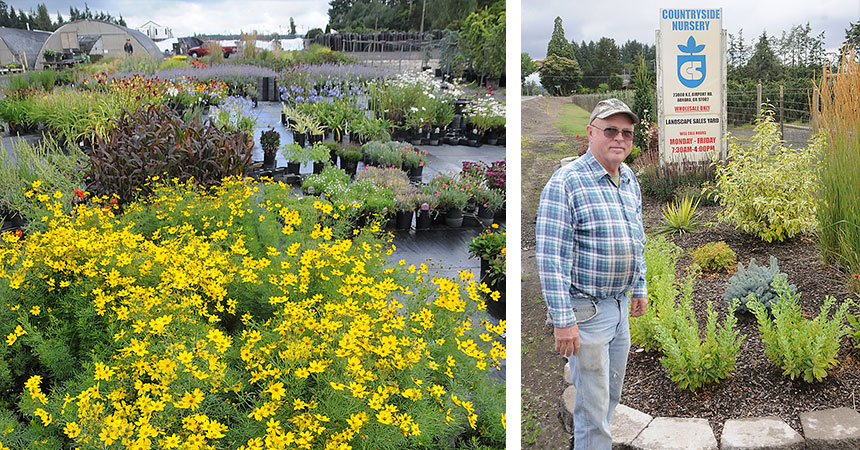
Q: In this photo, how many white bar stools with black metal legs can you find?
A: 0